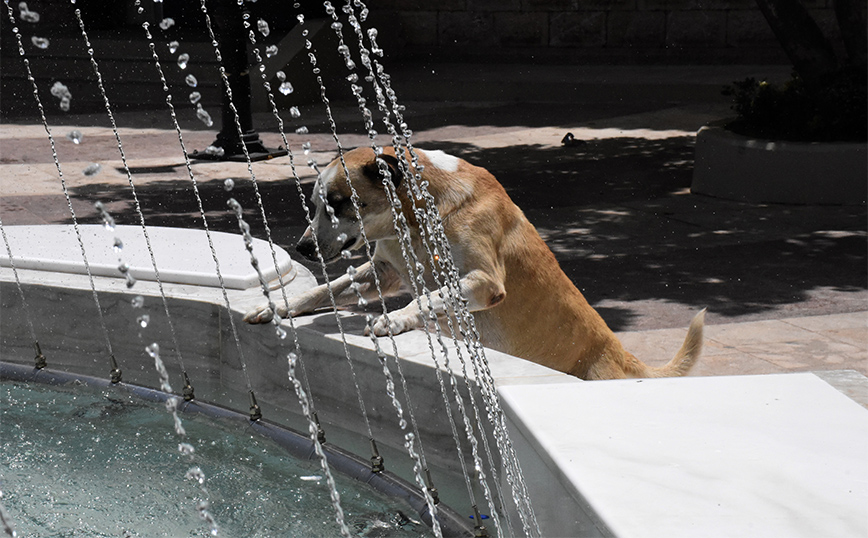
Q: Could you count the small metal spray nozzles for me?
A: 8